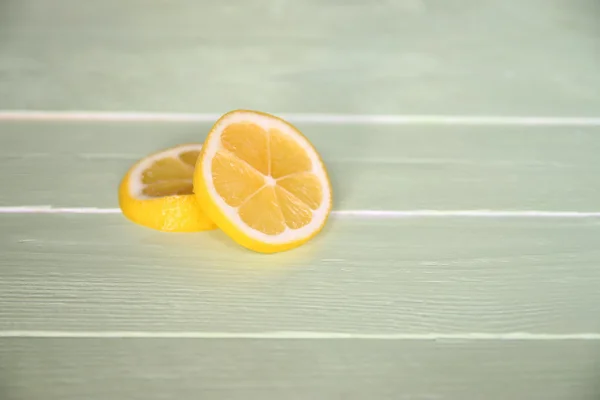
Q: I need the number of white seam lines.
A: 3